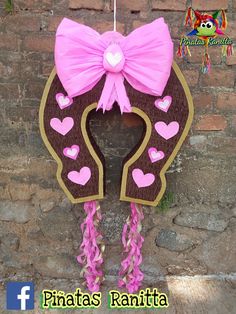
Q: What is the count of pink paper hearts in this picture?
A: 8